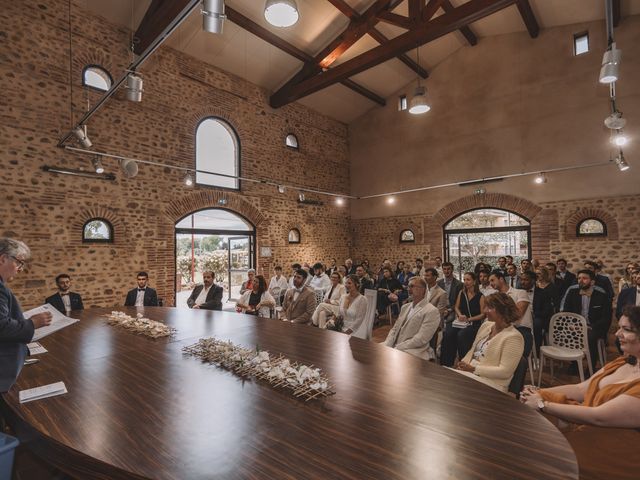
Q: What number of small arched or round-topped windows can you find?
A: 6